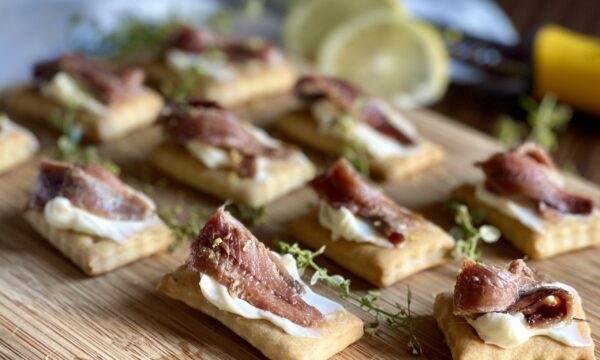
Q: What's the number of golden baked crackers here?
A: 10